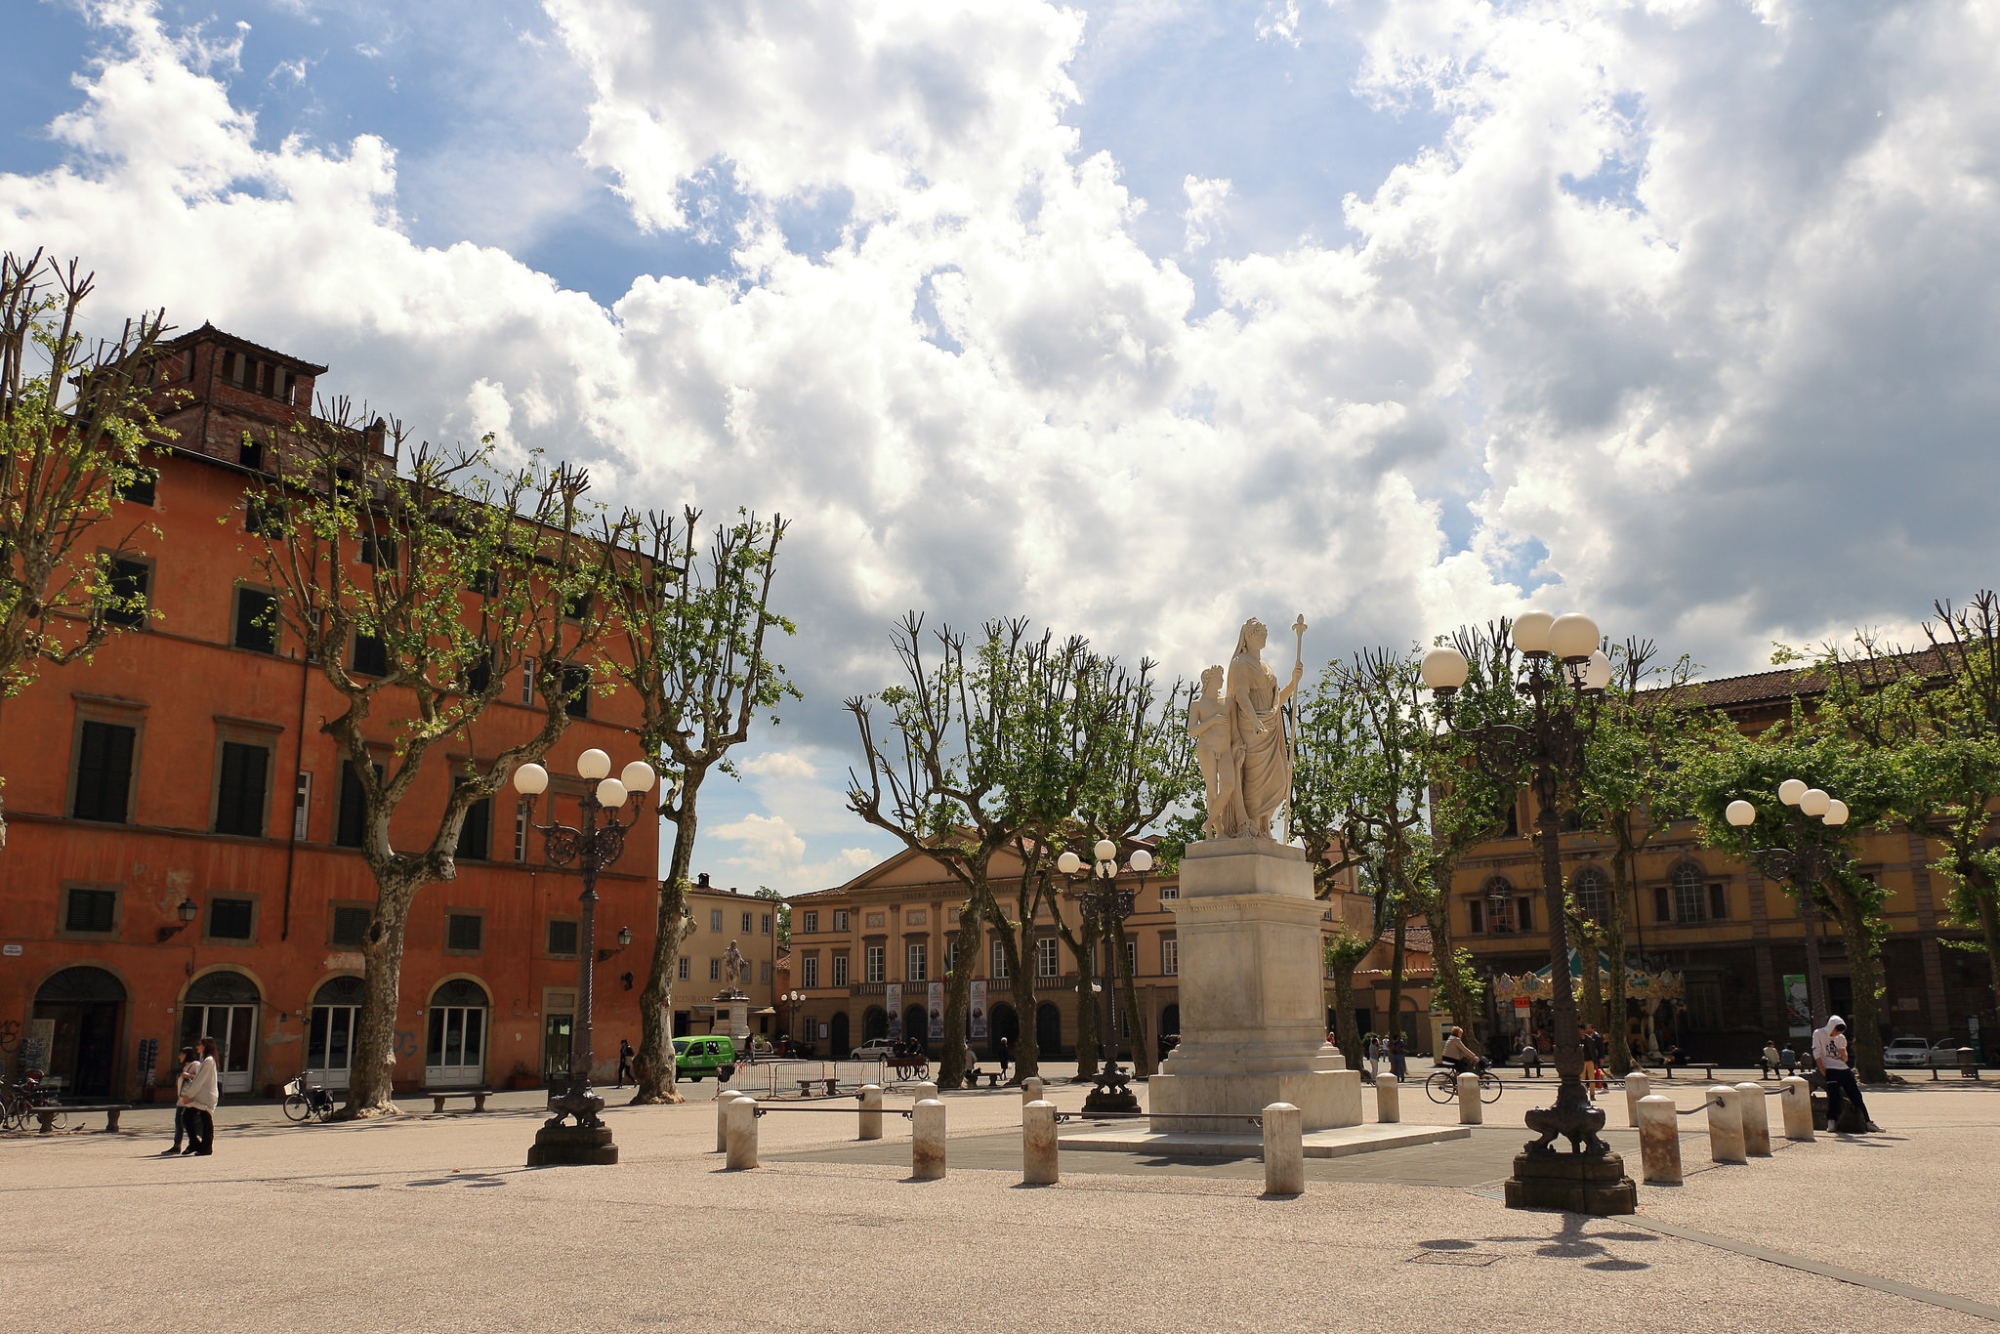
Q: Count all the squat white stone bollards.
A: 15